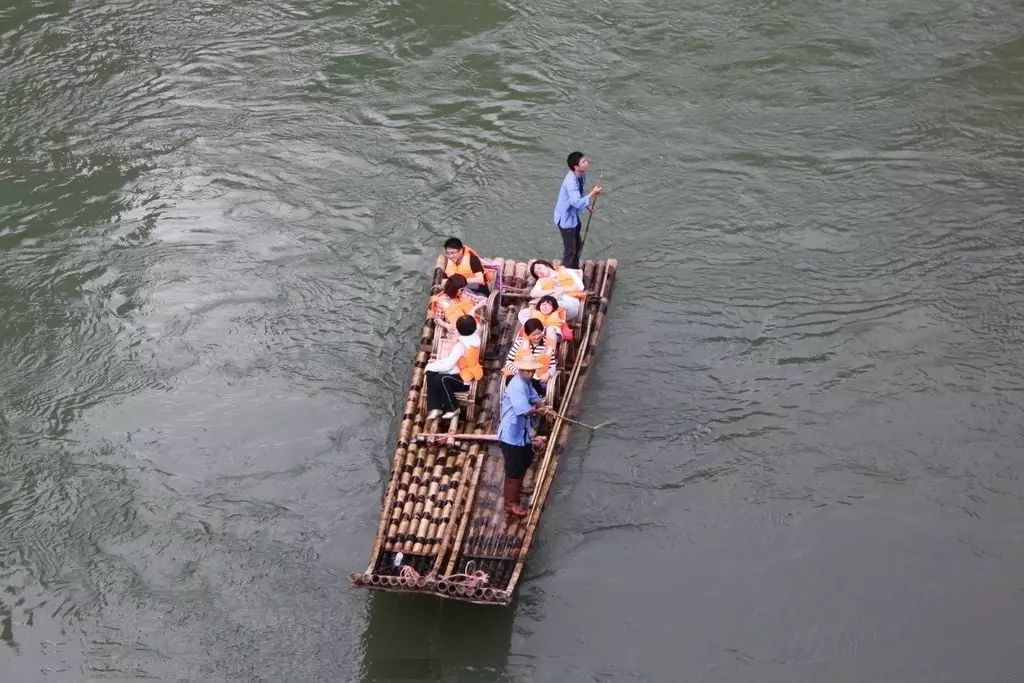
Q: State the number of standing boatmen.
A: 2